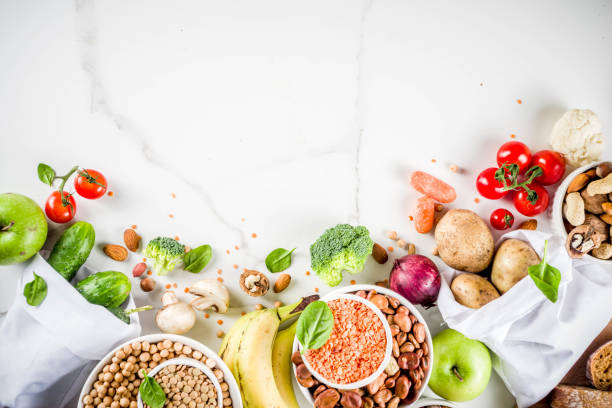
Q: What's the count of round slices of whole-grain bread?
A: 1